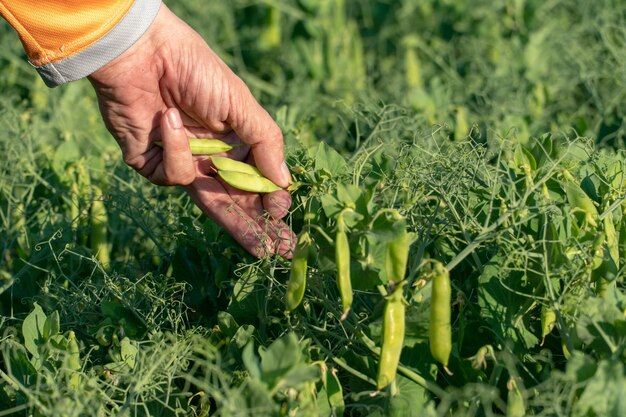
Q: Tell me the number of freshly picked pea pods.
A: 3